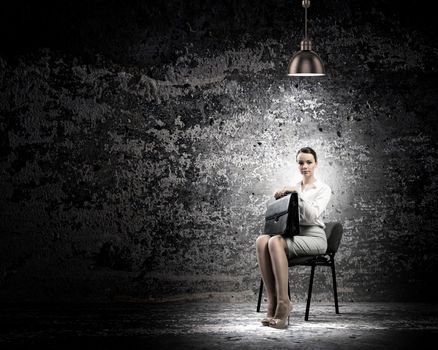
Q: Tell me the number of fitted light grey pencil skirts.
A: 1